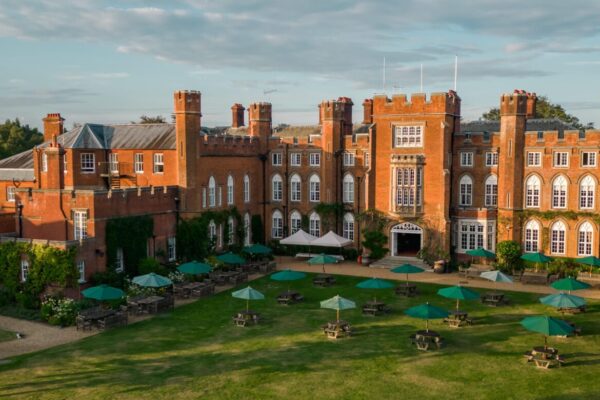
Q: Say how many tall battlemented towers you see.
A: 5